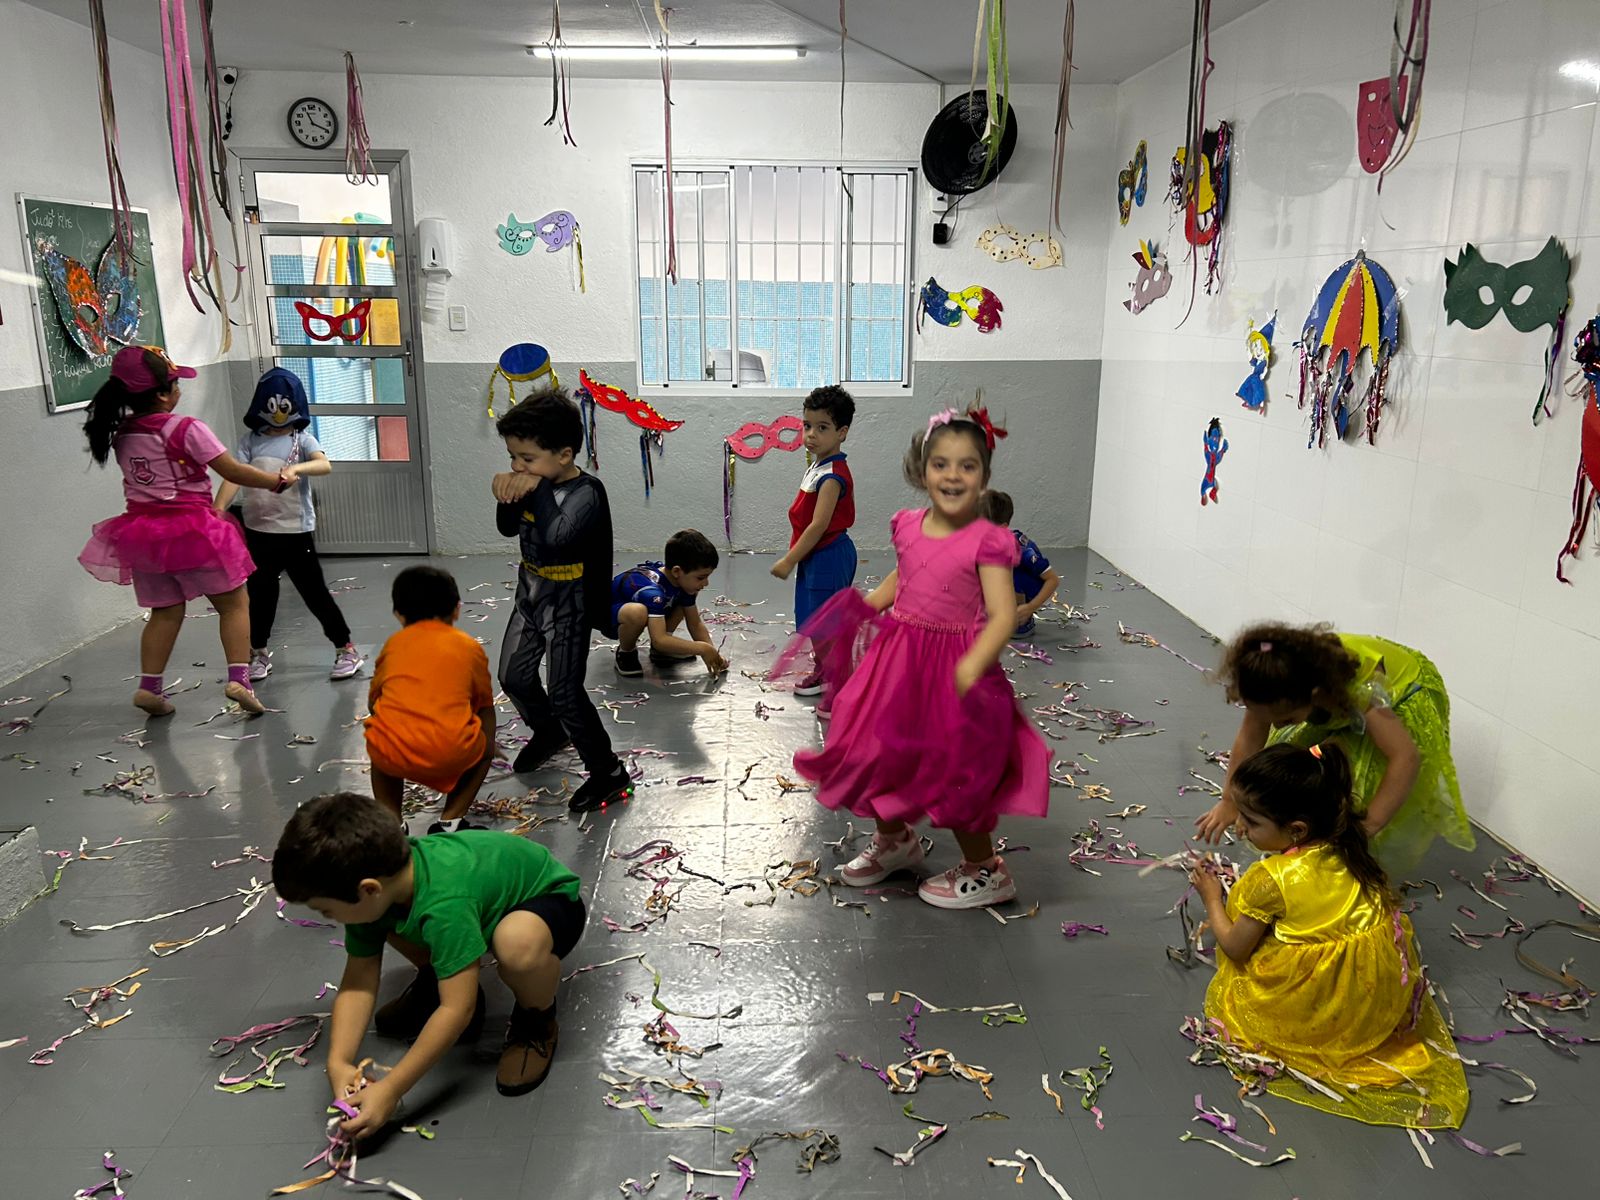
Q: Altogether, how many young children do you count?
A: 11